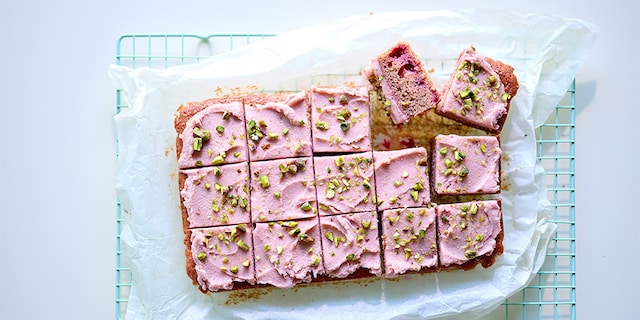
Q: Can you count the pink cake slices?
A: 15